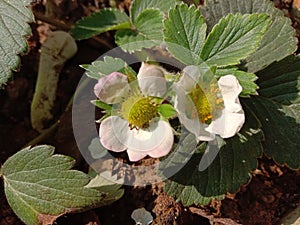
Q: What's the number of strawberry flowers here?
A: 2